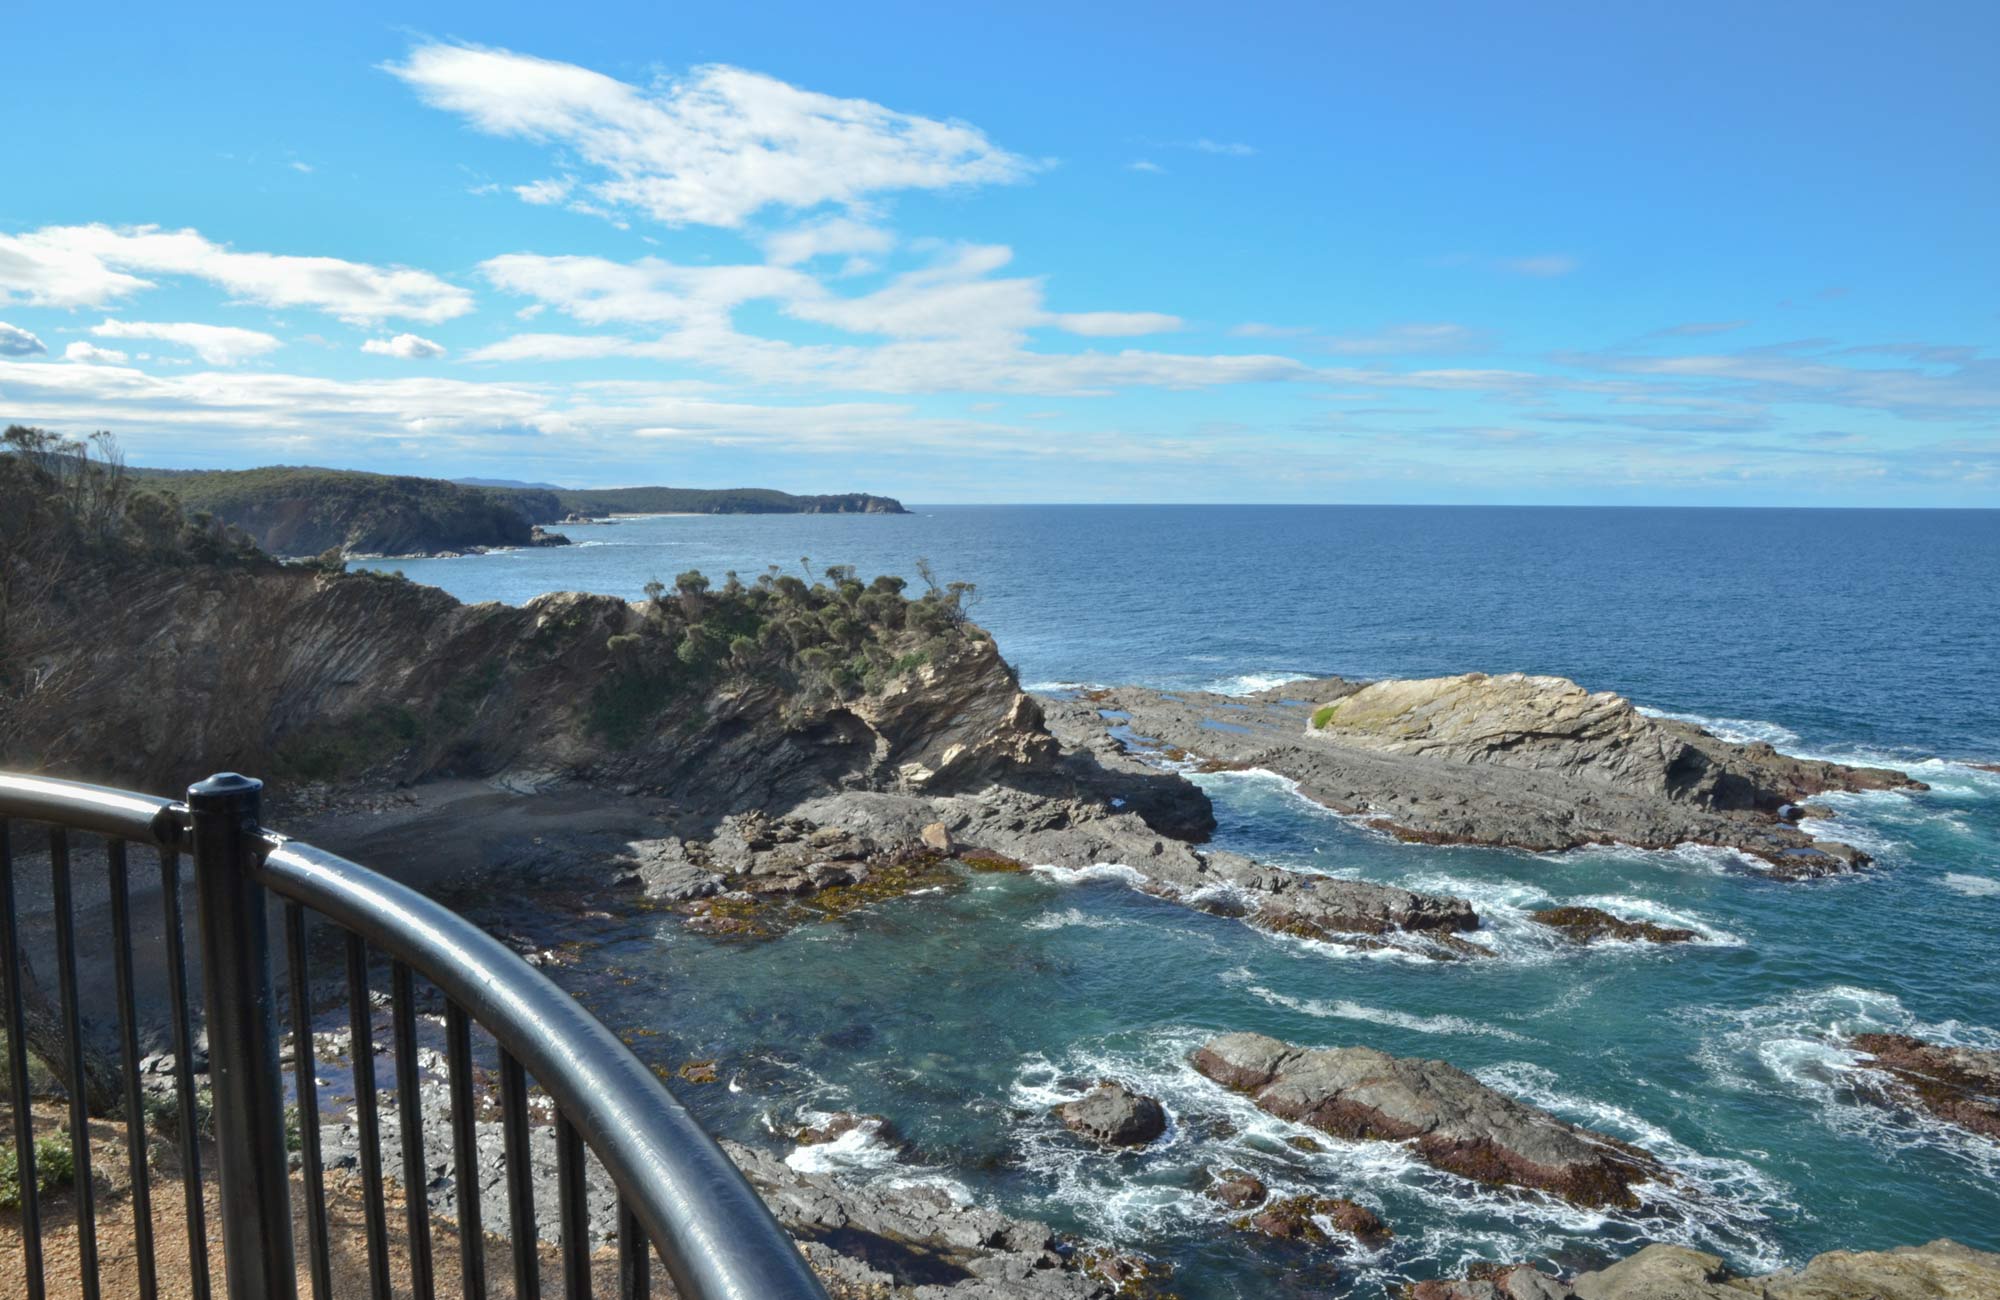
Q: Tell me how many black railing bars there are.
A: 11